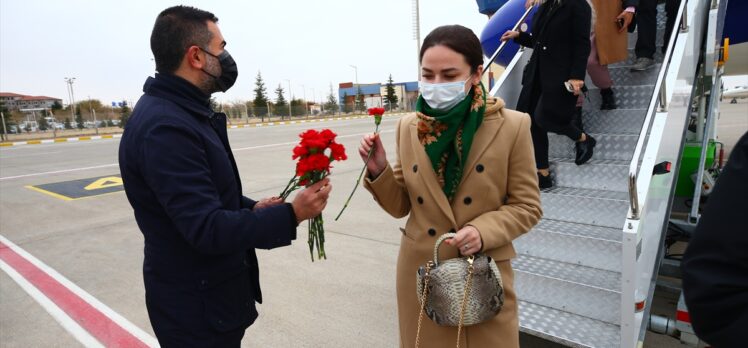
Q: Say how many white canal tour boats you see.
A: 0